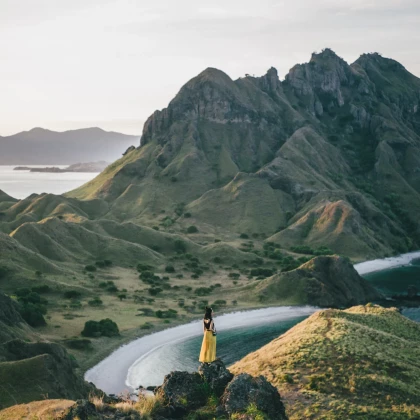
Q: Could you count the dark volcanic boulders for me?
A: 3